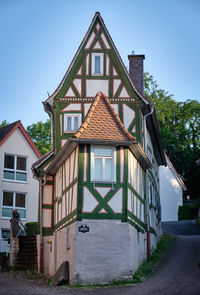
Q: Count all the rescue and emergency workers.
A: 0